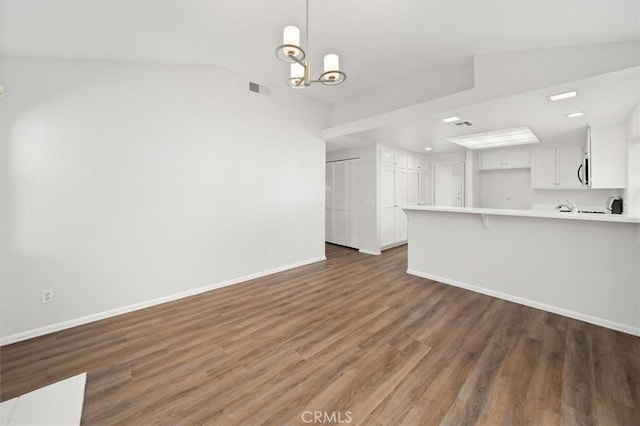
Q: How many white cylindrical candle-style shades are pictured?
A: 3